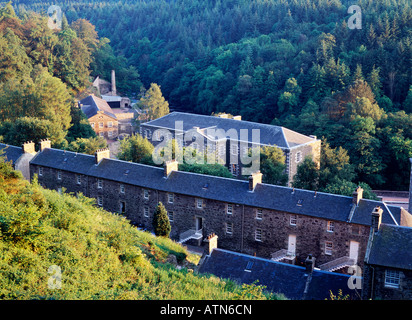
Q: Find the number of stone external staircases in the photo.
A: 3